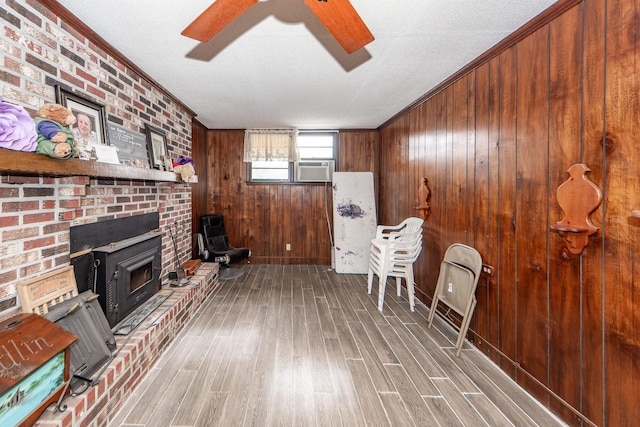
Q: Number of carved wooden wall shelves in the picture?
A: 2